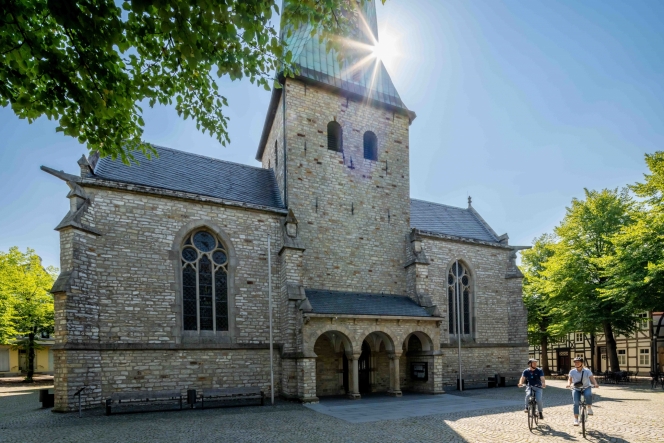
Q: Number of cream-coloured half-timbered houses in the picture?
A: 2